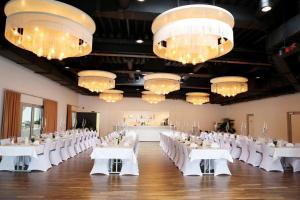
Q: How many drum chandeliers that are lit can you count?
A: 8